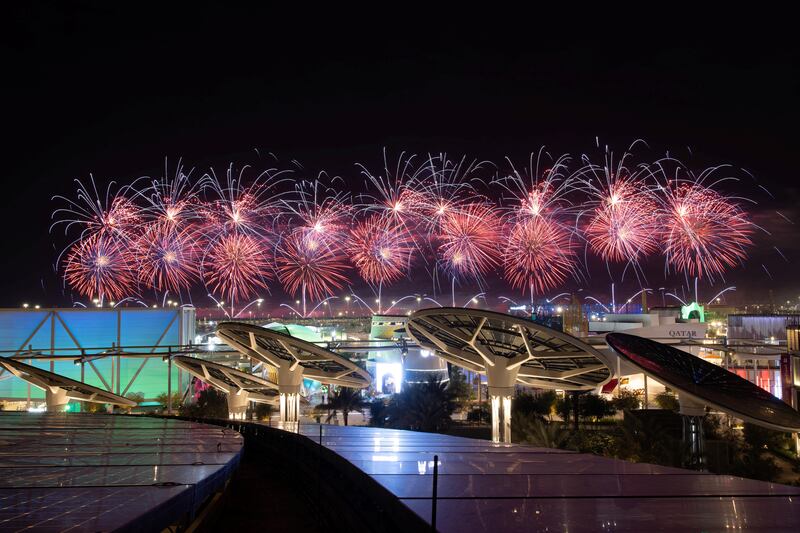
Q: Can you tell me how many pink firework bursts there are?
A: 9